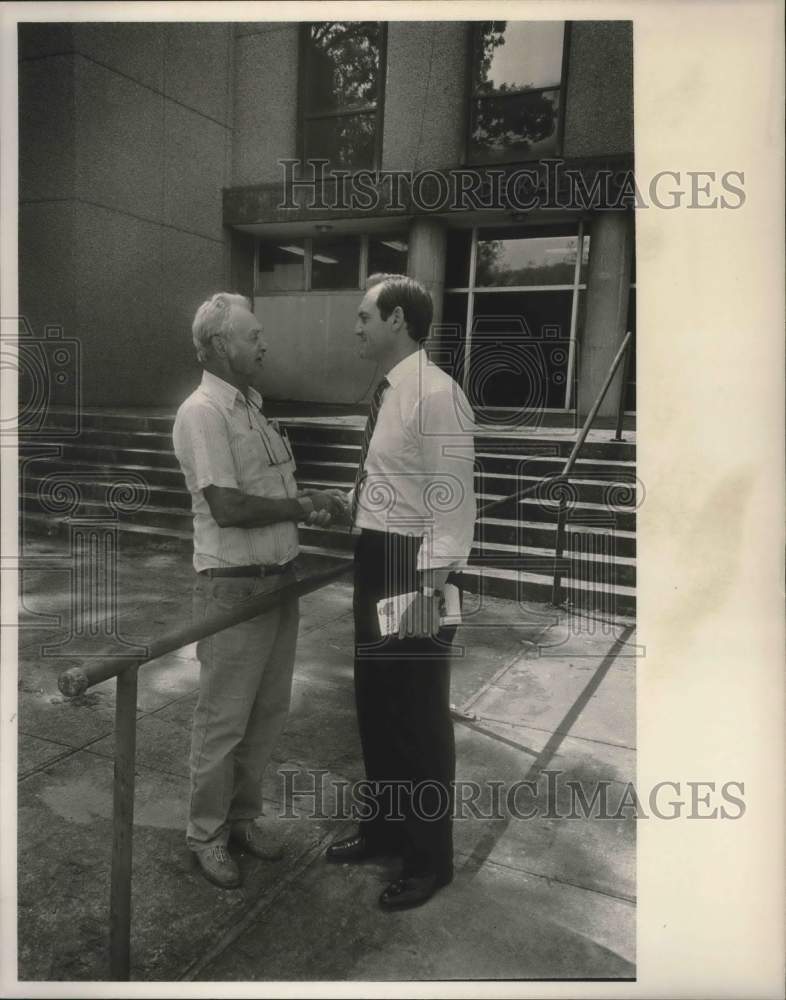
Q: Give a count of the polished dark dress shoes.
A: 2